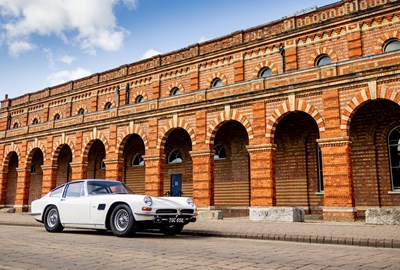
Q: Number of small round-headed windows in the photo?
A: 11